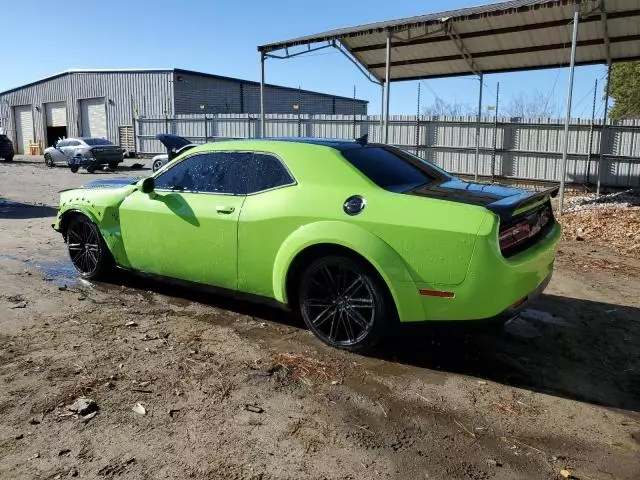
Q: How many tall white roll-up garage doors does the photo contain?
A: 3